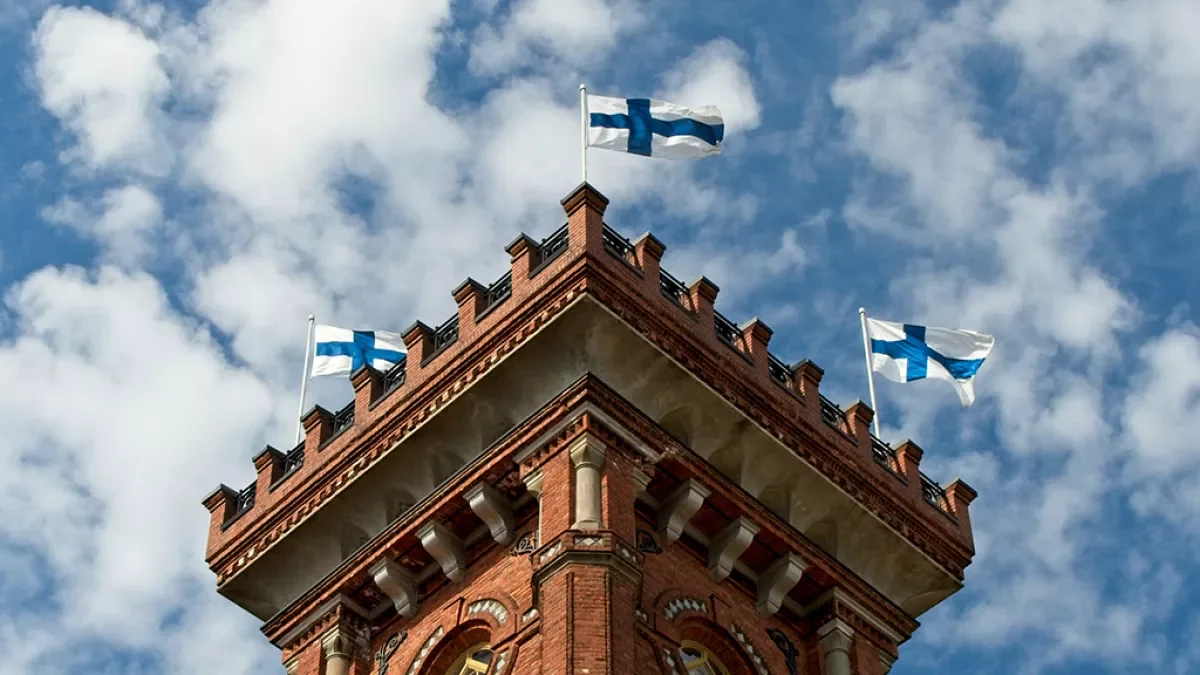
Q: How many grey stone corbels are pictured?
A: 6